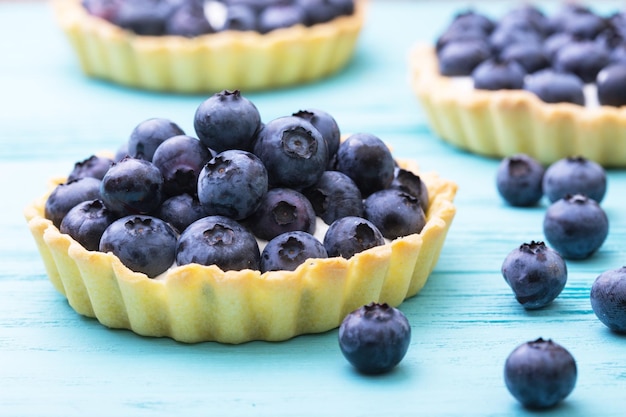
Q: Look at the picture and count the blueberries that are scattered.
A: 7